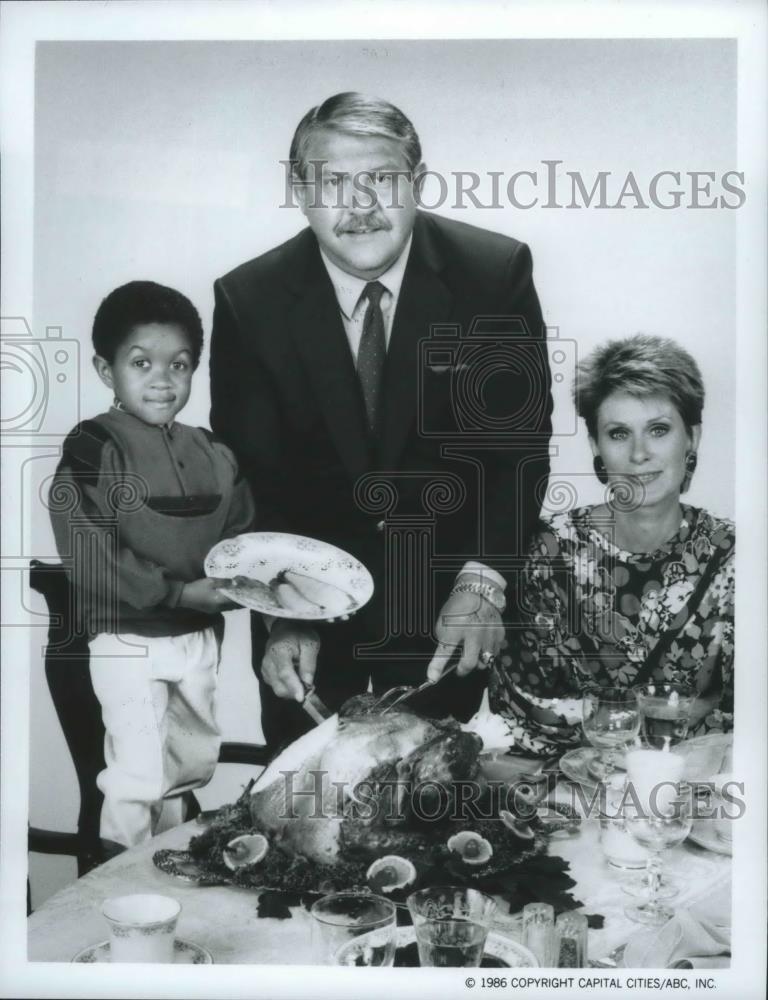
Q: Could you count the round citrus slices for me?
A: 4